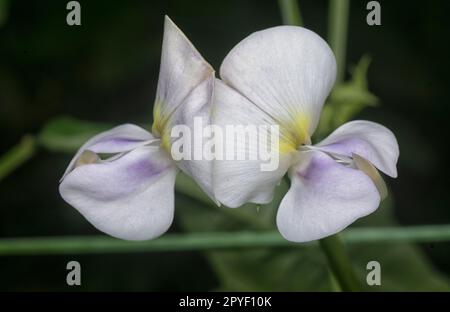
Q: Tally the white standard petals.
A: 2